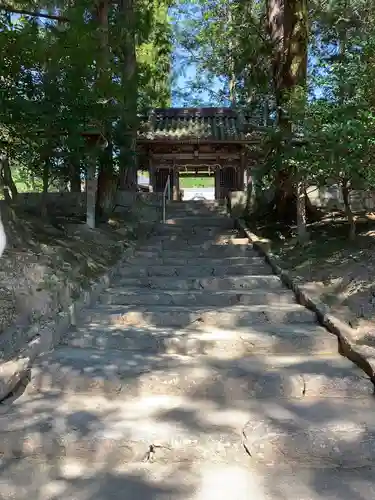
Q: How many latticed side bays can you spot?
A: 2